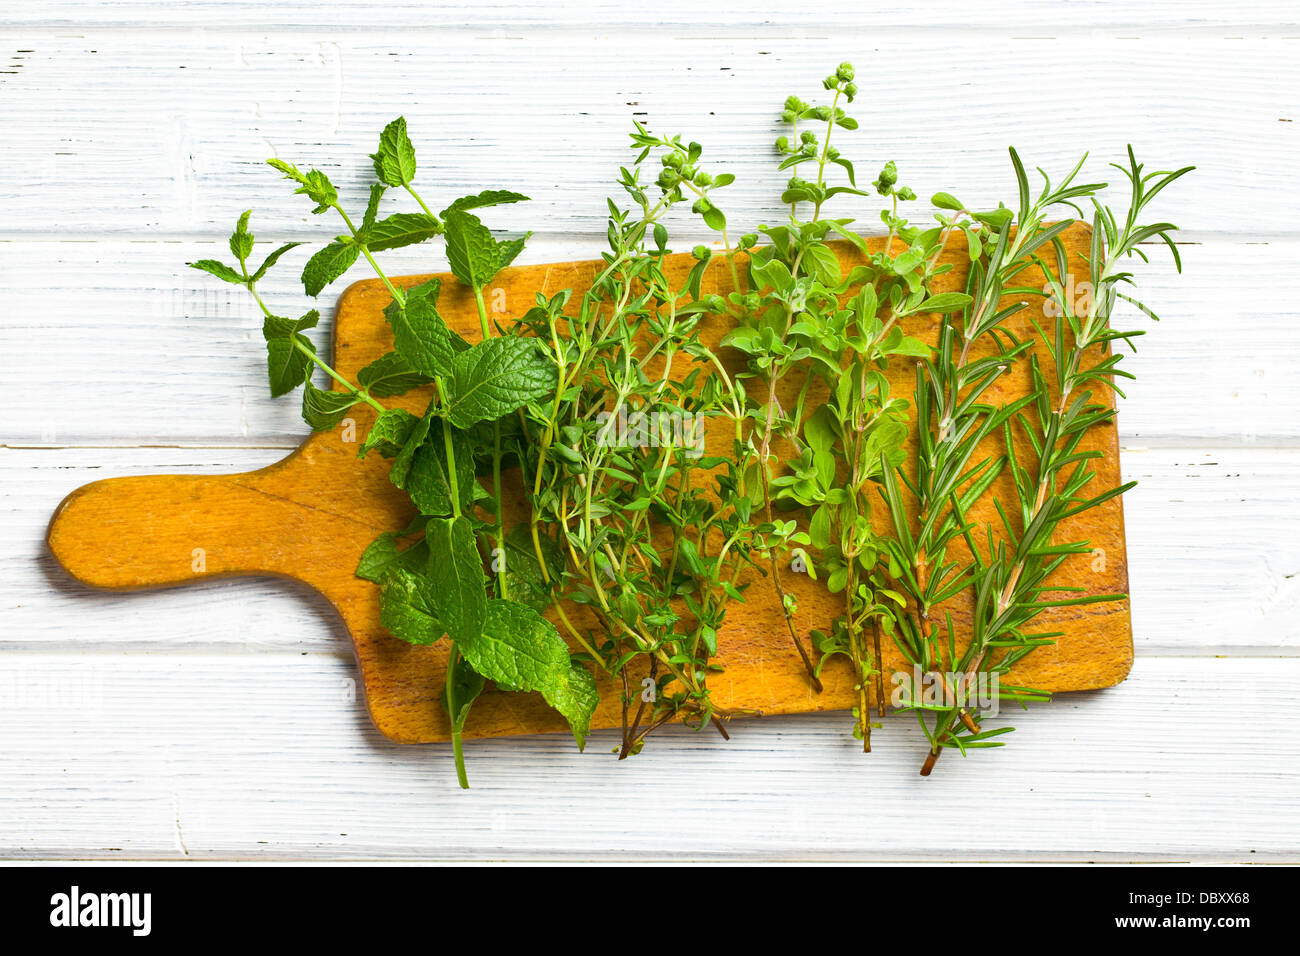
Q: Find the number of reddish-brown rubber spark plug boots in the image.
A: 0